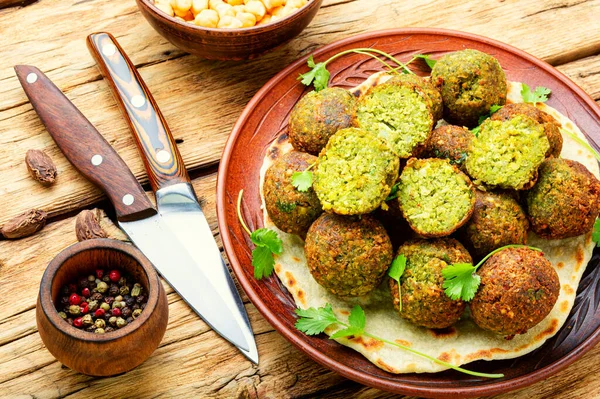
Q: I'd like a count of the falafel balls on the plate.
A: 15